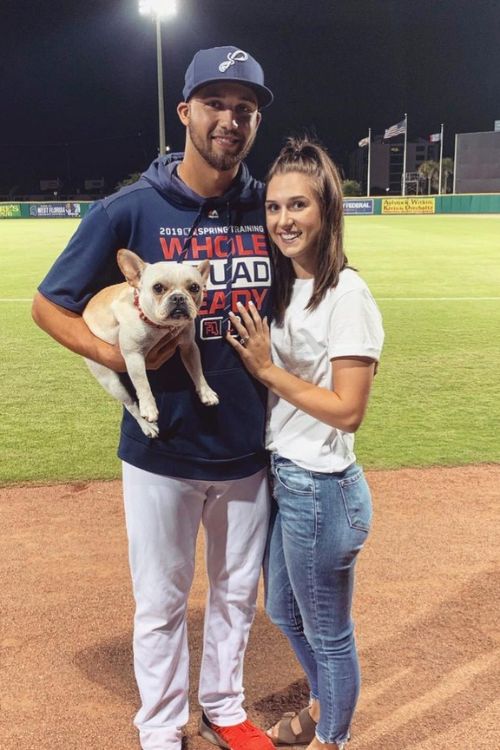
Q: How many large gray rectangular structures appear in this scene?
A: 1